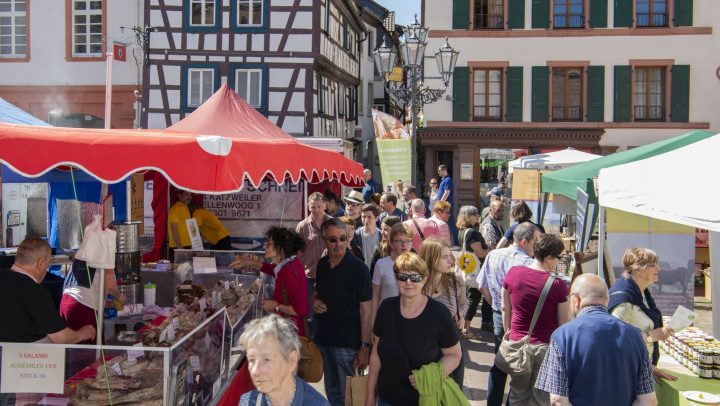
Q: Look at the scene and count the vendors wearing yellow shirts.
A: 2